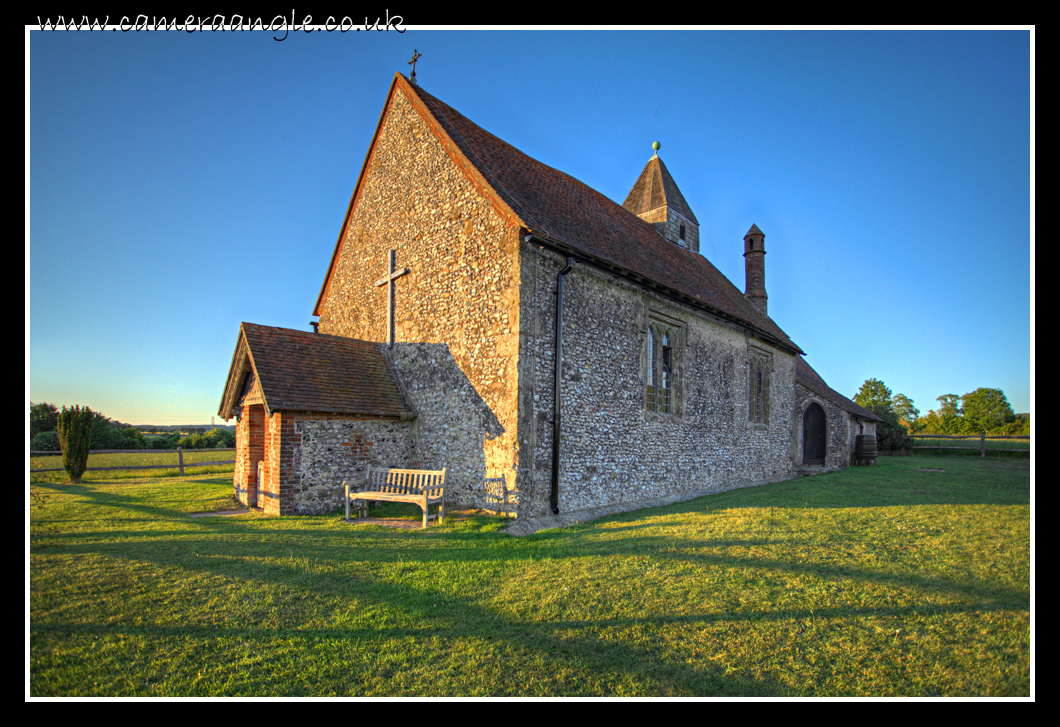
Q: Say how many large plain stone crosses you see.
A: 1